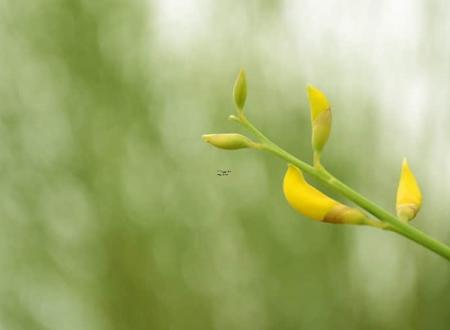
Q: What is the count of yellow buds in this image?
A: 3